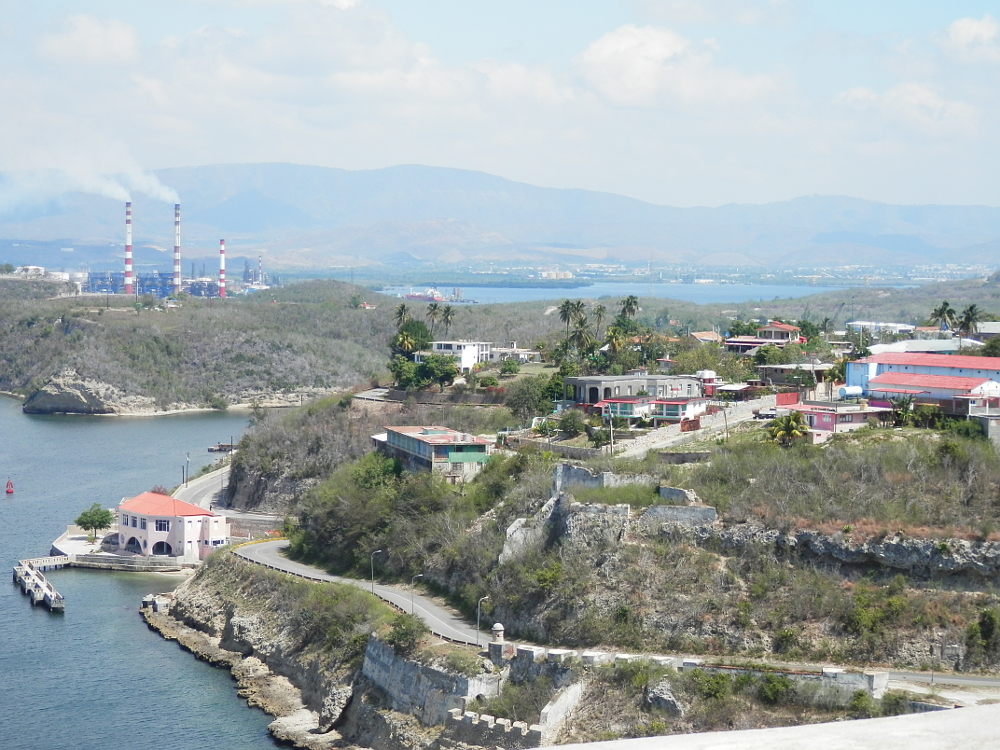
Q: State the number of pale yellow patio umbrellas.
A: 0